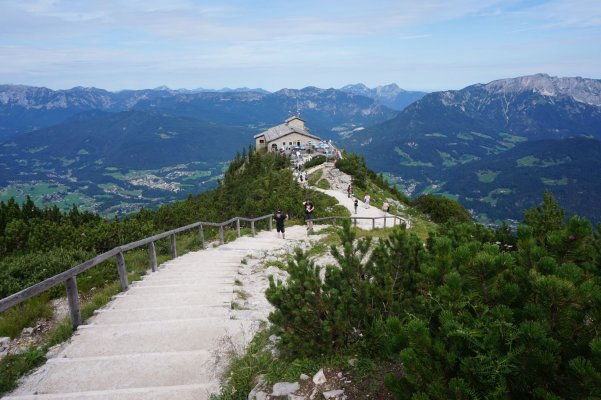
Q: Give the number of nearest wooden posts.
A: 9